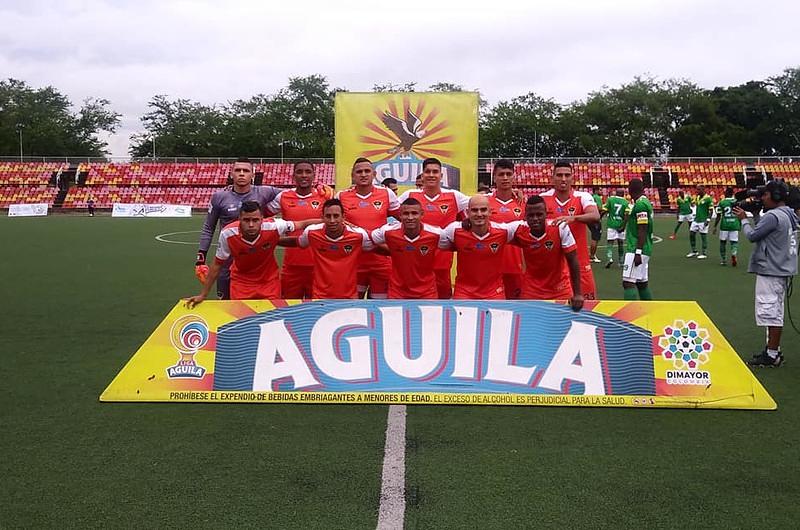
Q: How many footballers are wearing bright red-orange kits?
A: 10